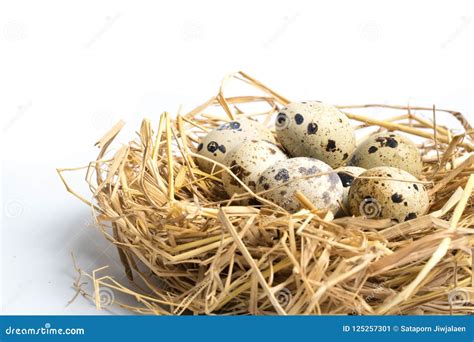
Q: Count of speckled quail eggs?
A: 7